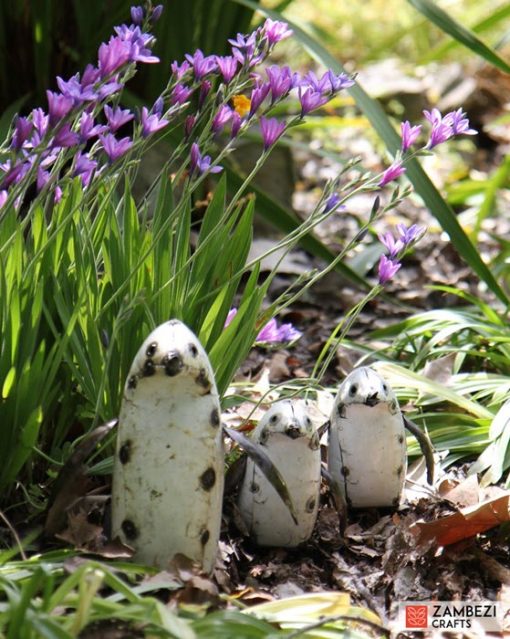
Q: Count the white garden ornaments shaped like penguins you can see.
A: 3